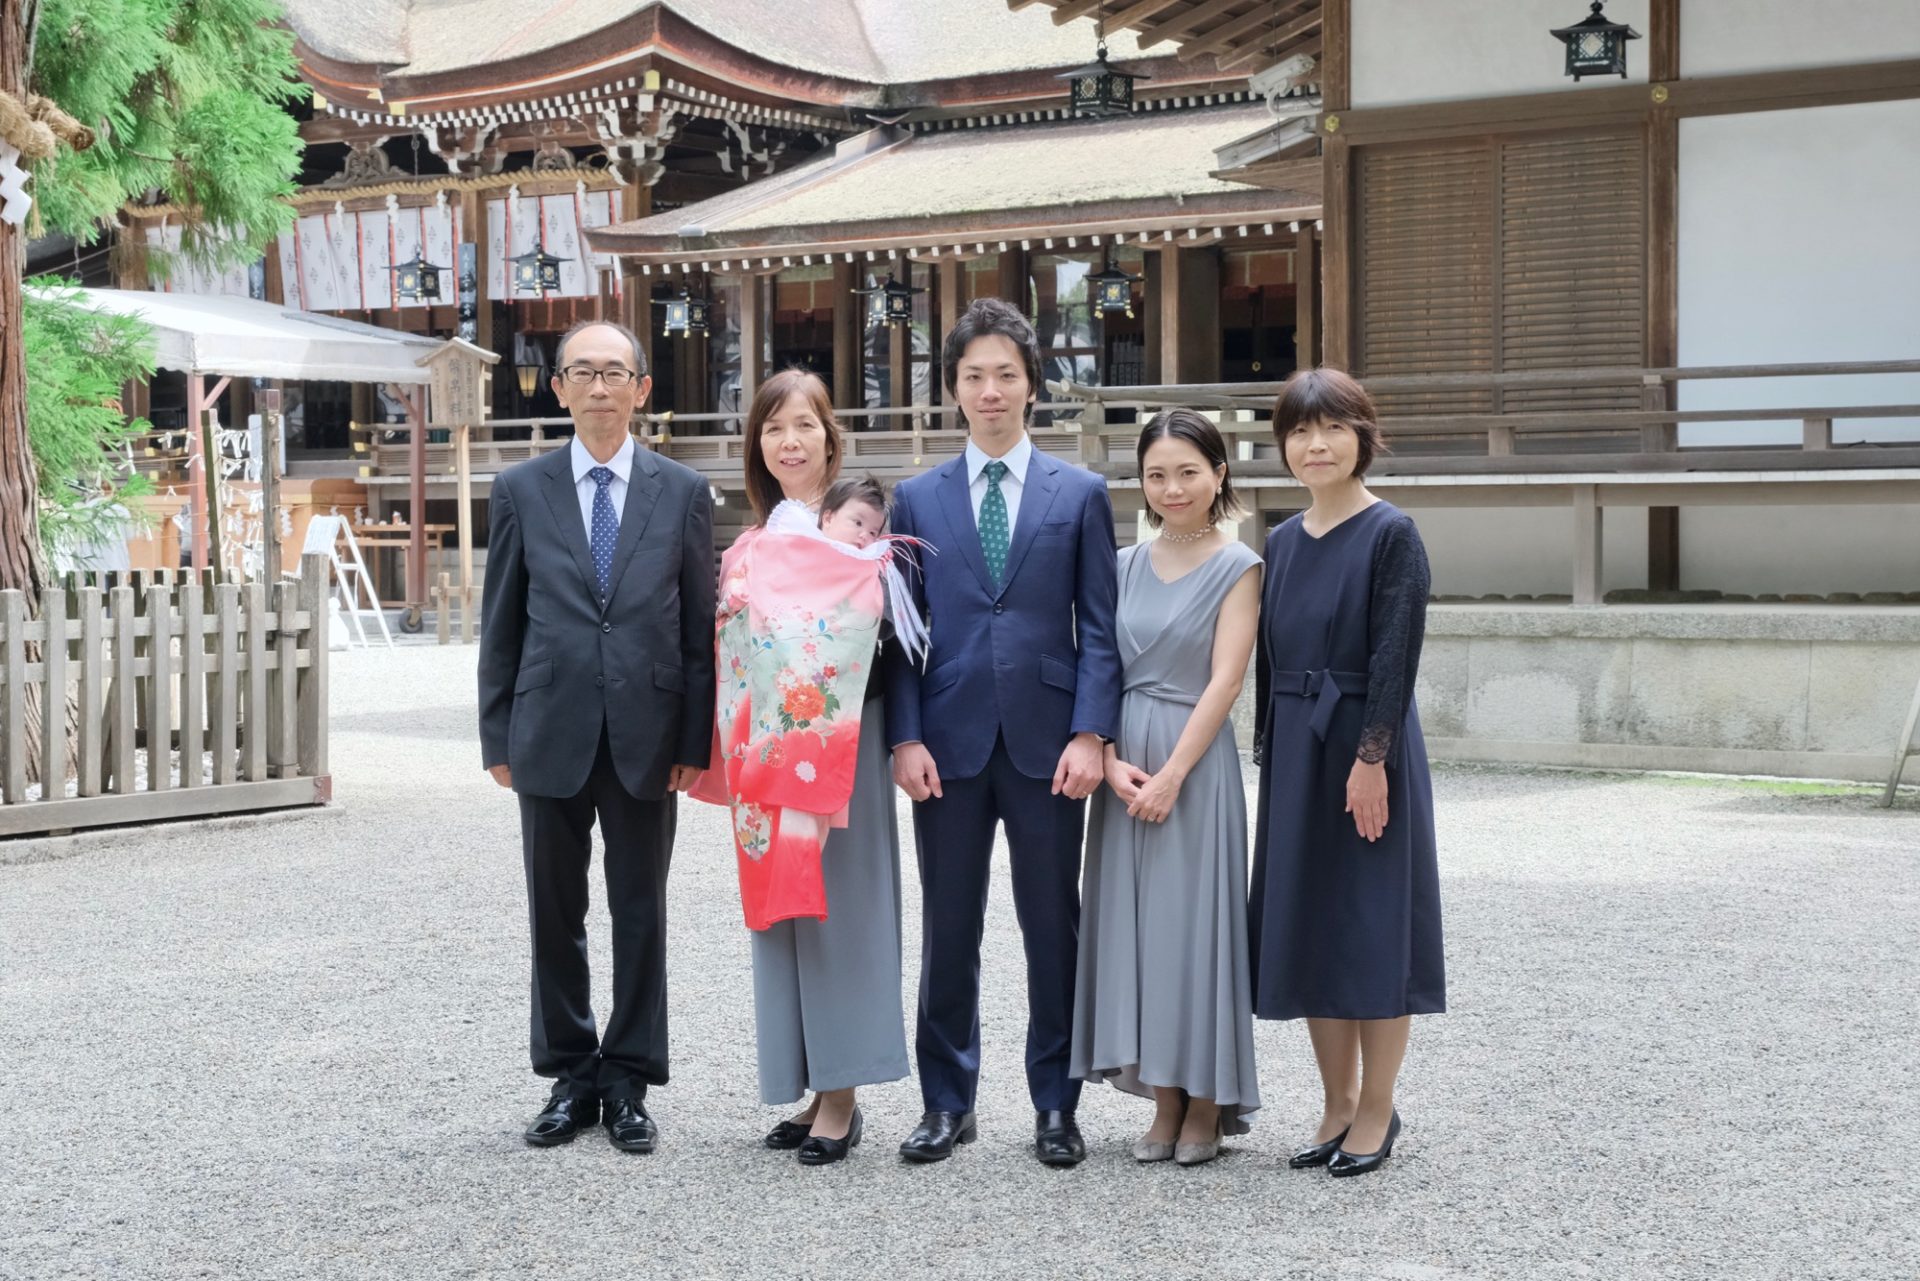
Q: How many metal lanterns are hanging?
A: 7